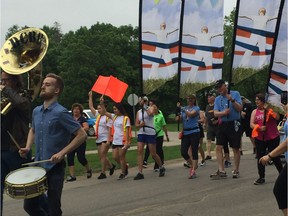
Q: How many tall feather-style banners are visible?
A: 4